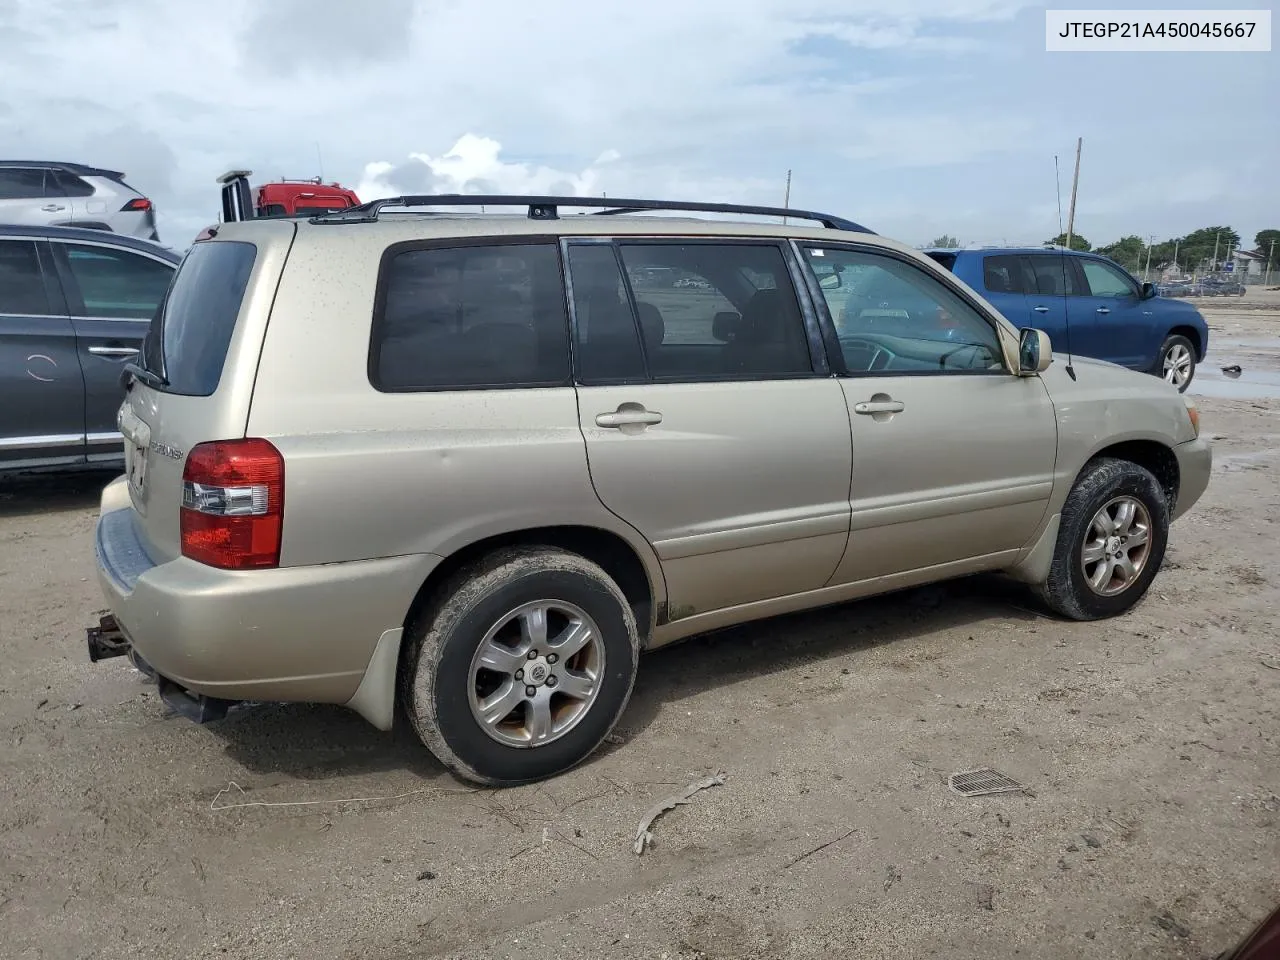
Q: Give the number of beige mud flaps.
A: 2